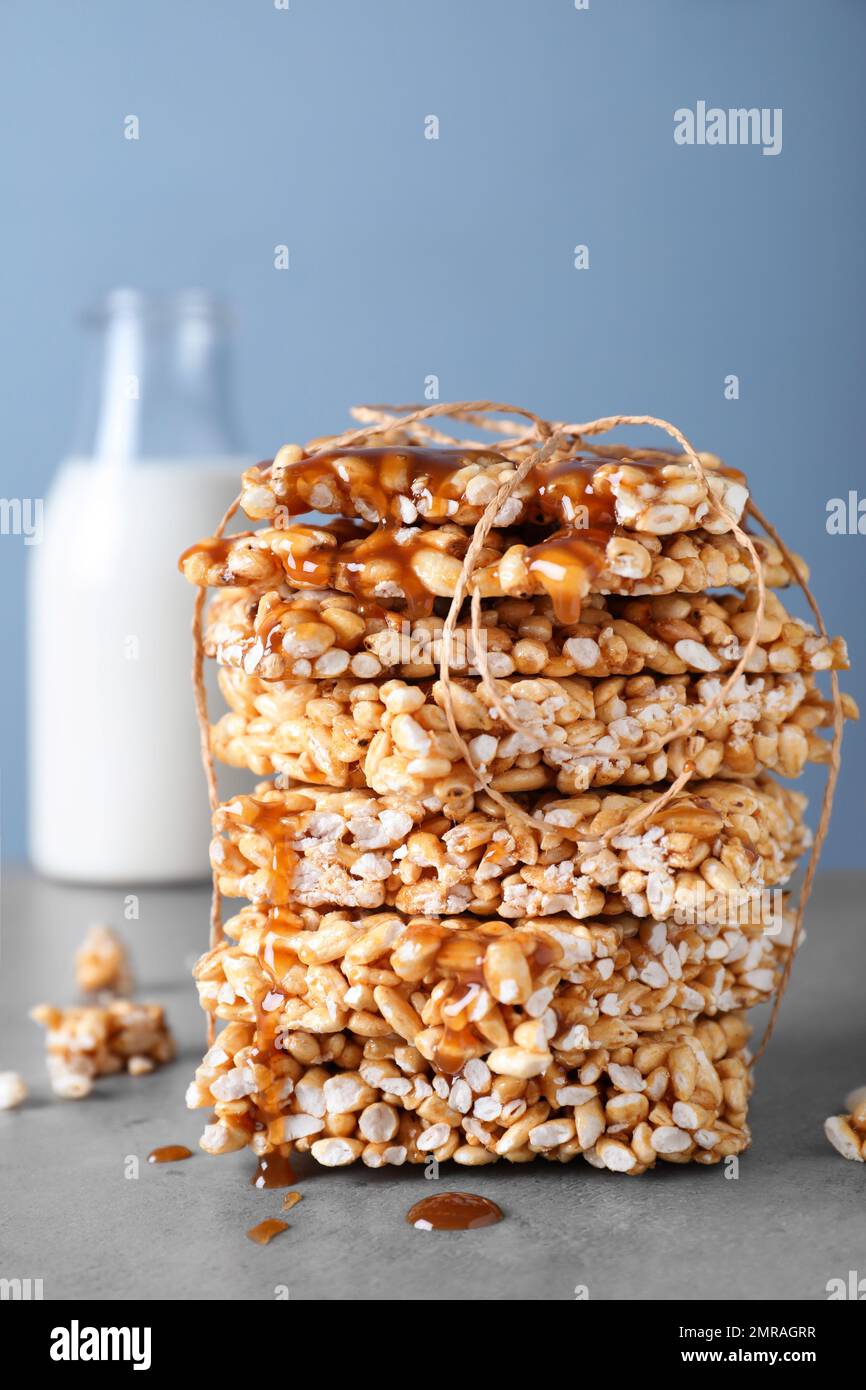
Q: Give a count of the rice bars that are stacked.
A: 7